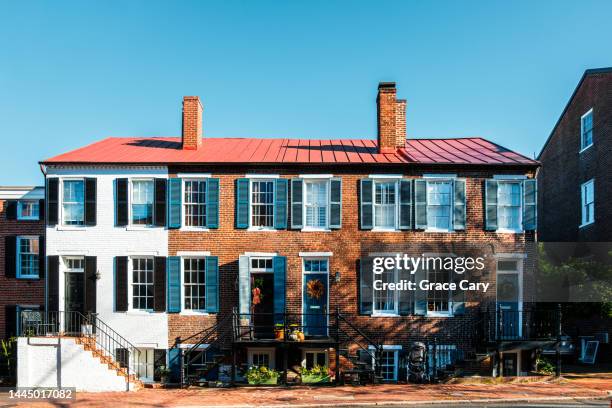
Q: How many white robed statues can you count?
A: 0